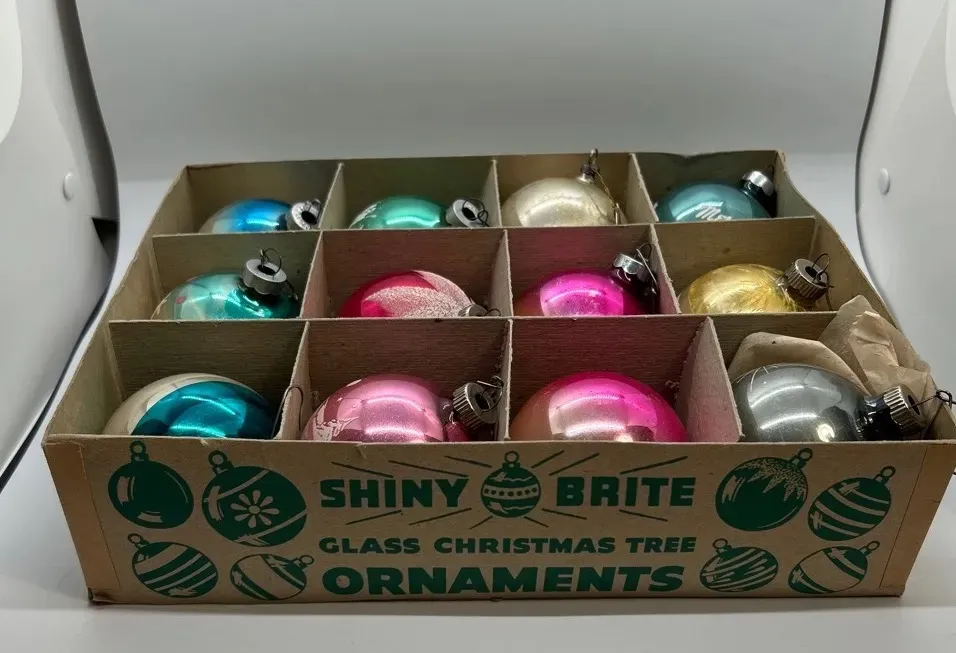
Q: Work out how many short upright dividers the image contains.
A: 9